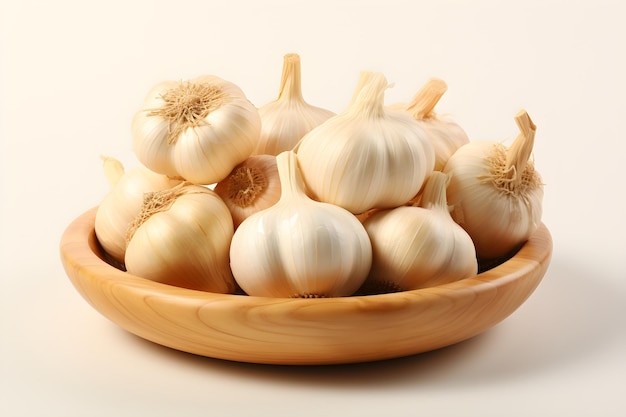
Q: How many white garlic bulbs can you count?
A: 10